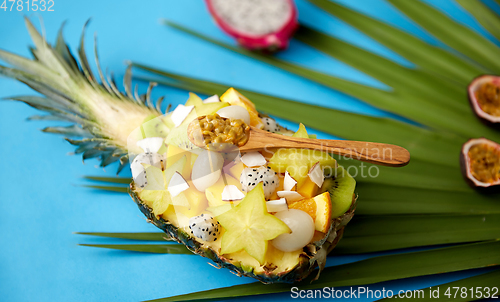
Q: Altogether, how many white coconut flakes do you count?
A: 10